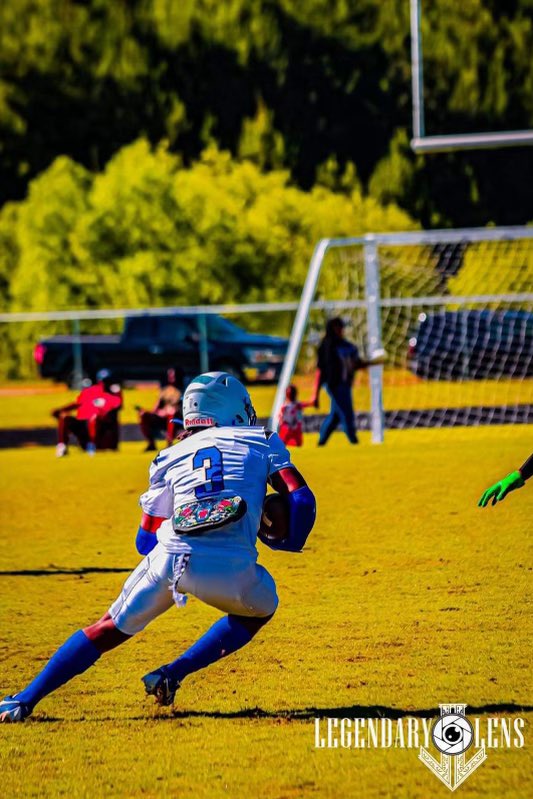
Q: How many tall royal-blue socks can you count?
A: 2